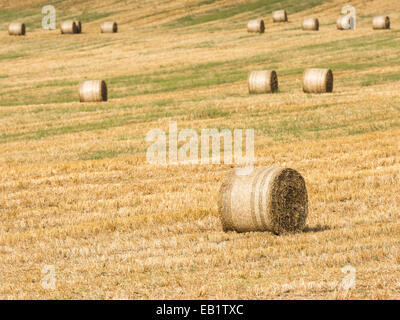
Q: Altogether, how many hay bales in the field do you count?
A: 13